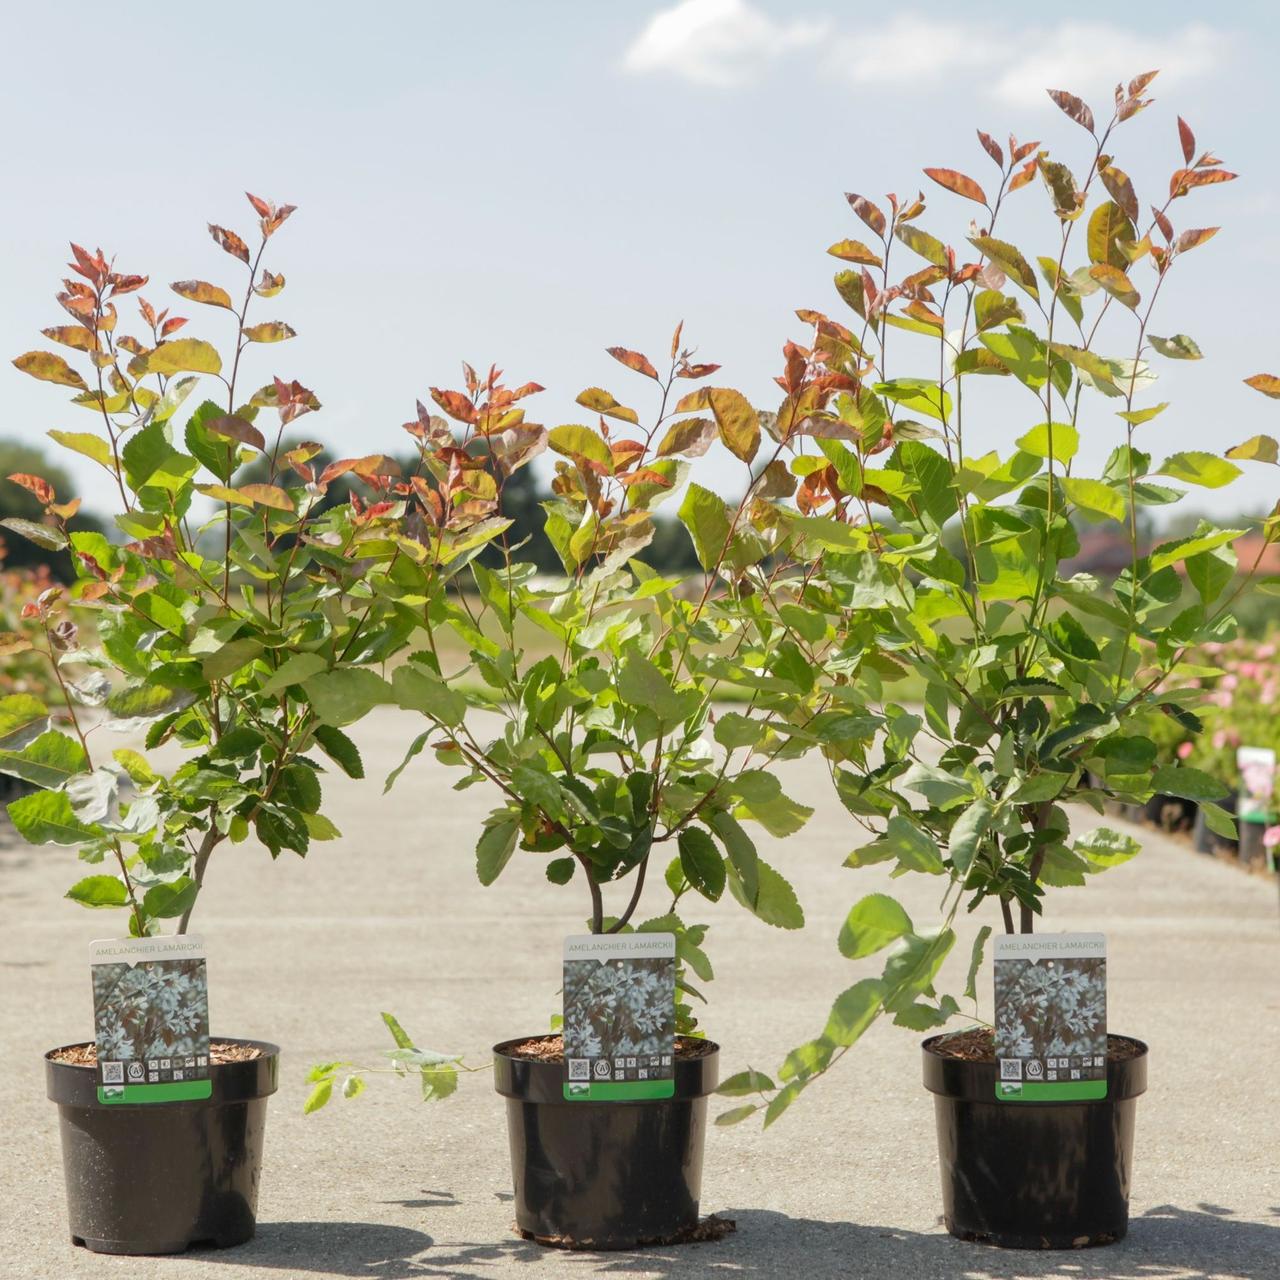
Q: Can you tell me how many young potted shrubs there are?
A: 3